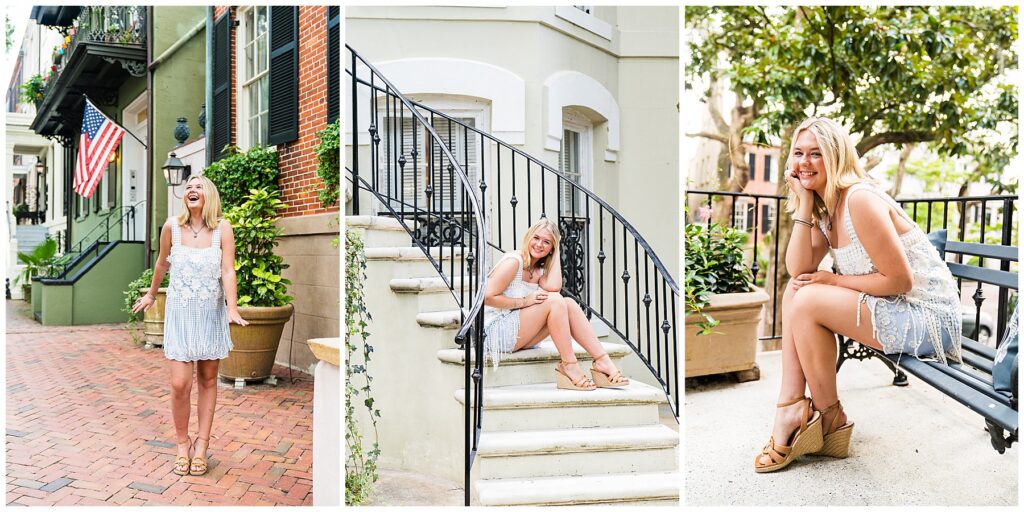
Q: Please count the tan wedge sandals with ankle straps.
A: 6